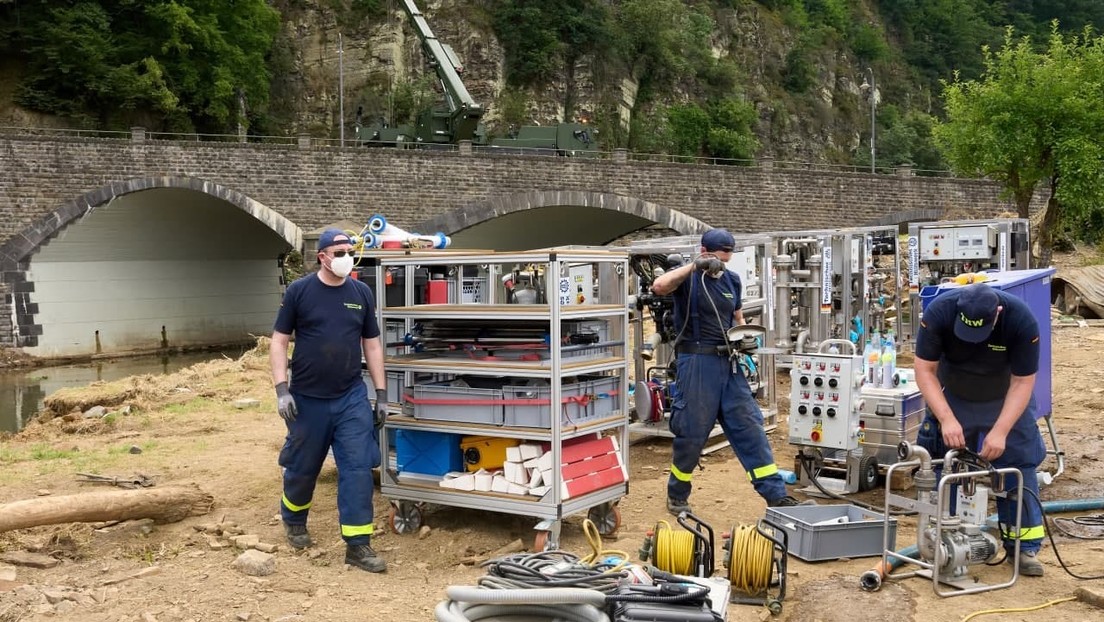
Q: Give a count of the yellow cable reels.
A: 2